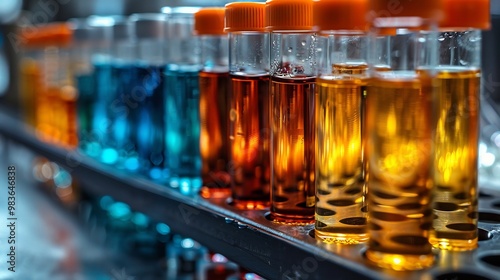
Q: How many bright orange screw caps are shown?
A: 7